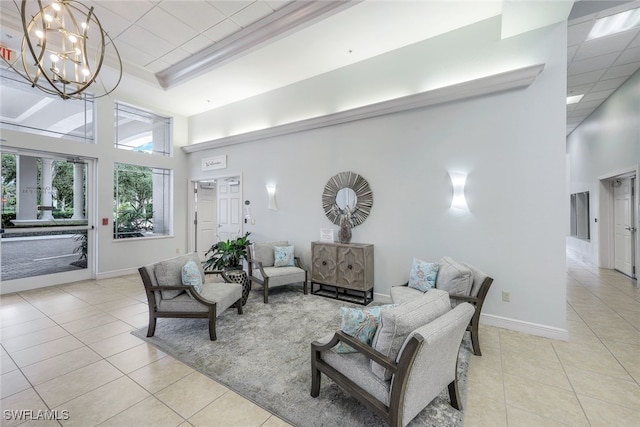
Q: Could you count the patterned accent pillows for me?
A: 4